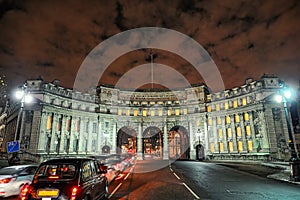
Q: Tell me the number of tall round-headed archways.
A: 3